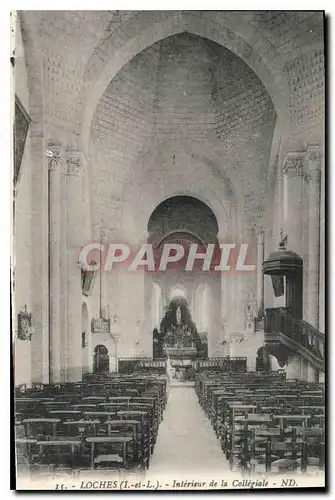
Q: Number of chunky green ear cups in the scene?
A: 0